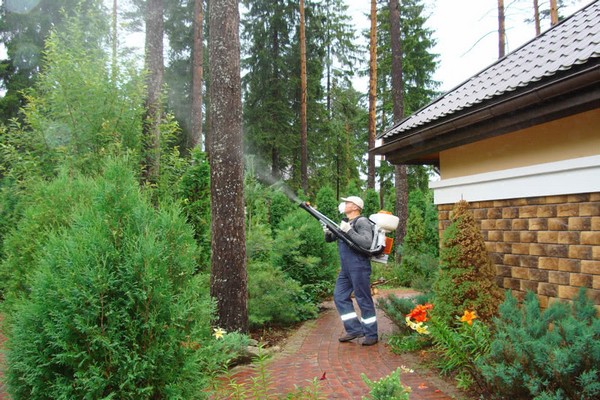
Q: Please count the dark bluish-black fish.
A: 0